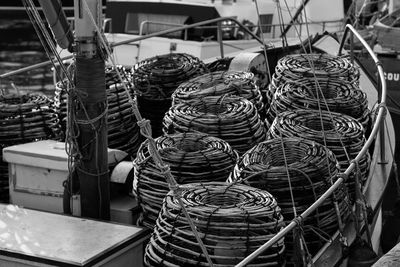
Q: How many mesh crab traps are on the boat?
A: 11